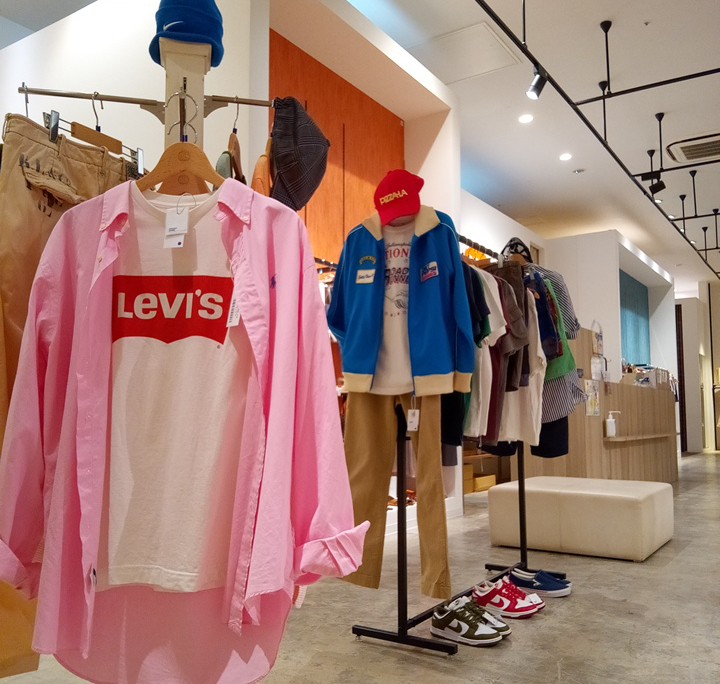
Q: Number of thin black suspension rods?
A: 9